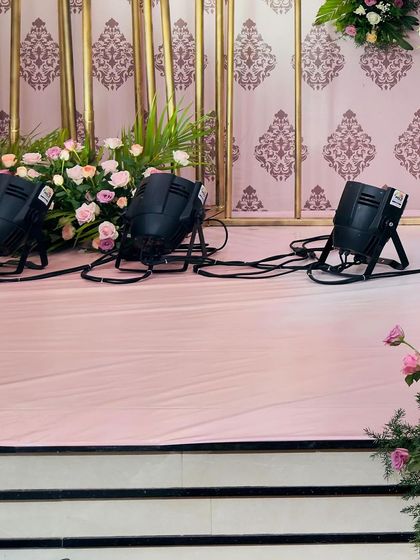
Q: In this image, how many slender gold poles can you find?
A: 11